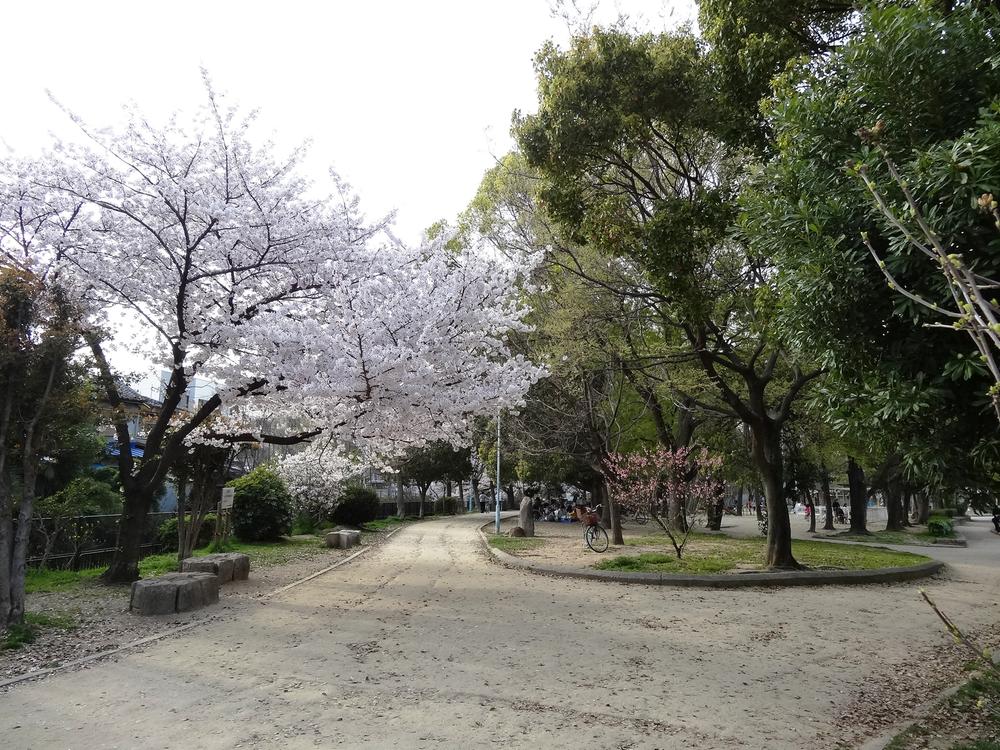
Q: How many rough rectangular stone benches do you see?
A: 3